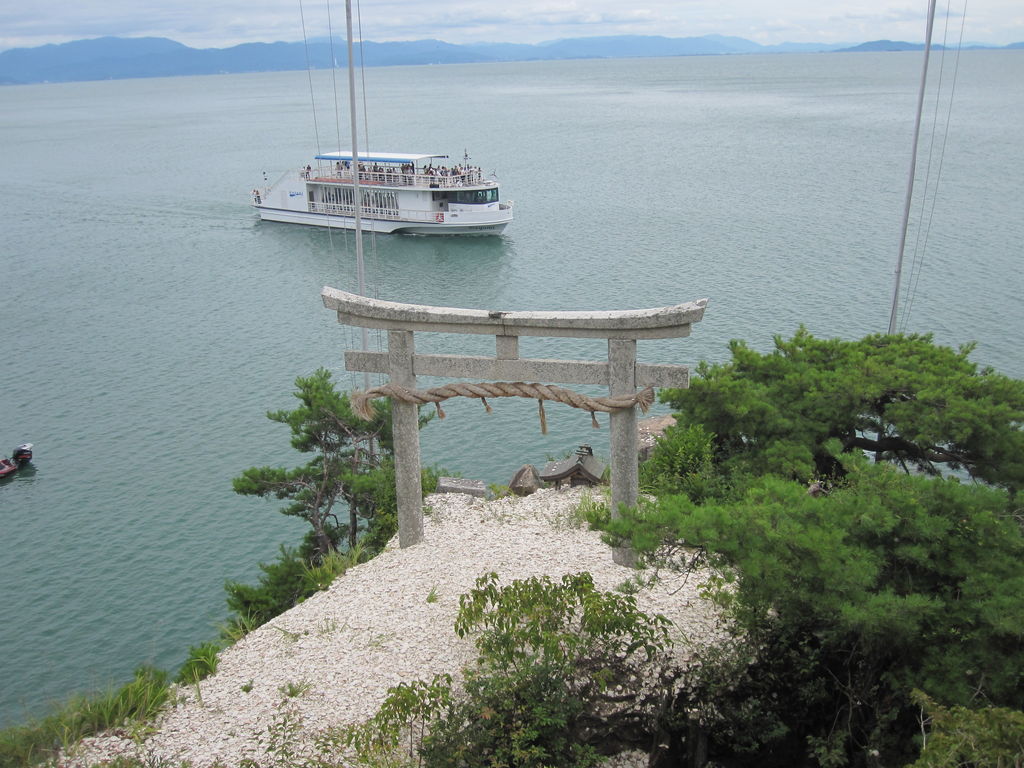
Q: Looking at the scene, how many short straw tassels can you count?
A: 3